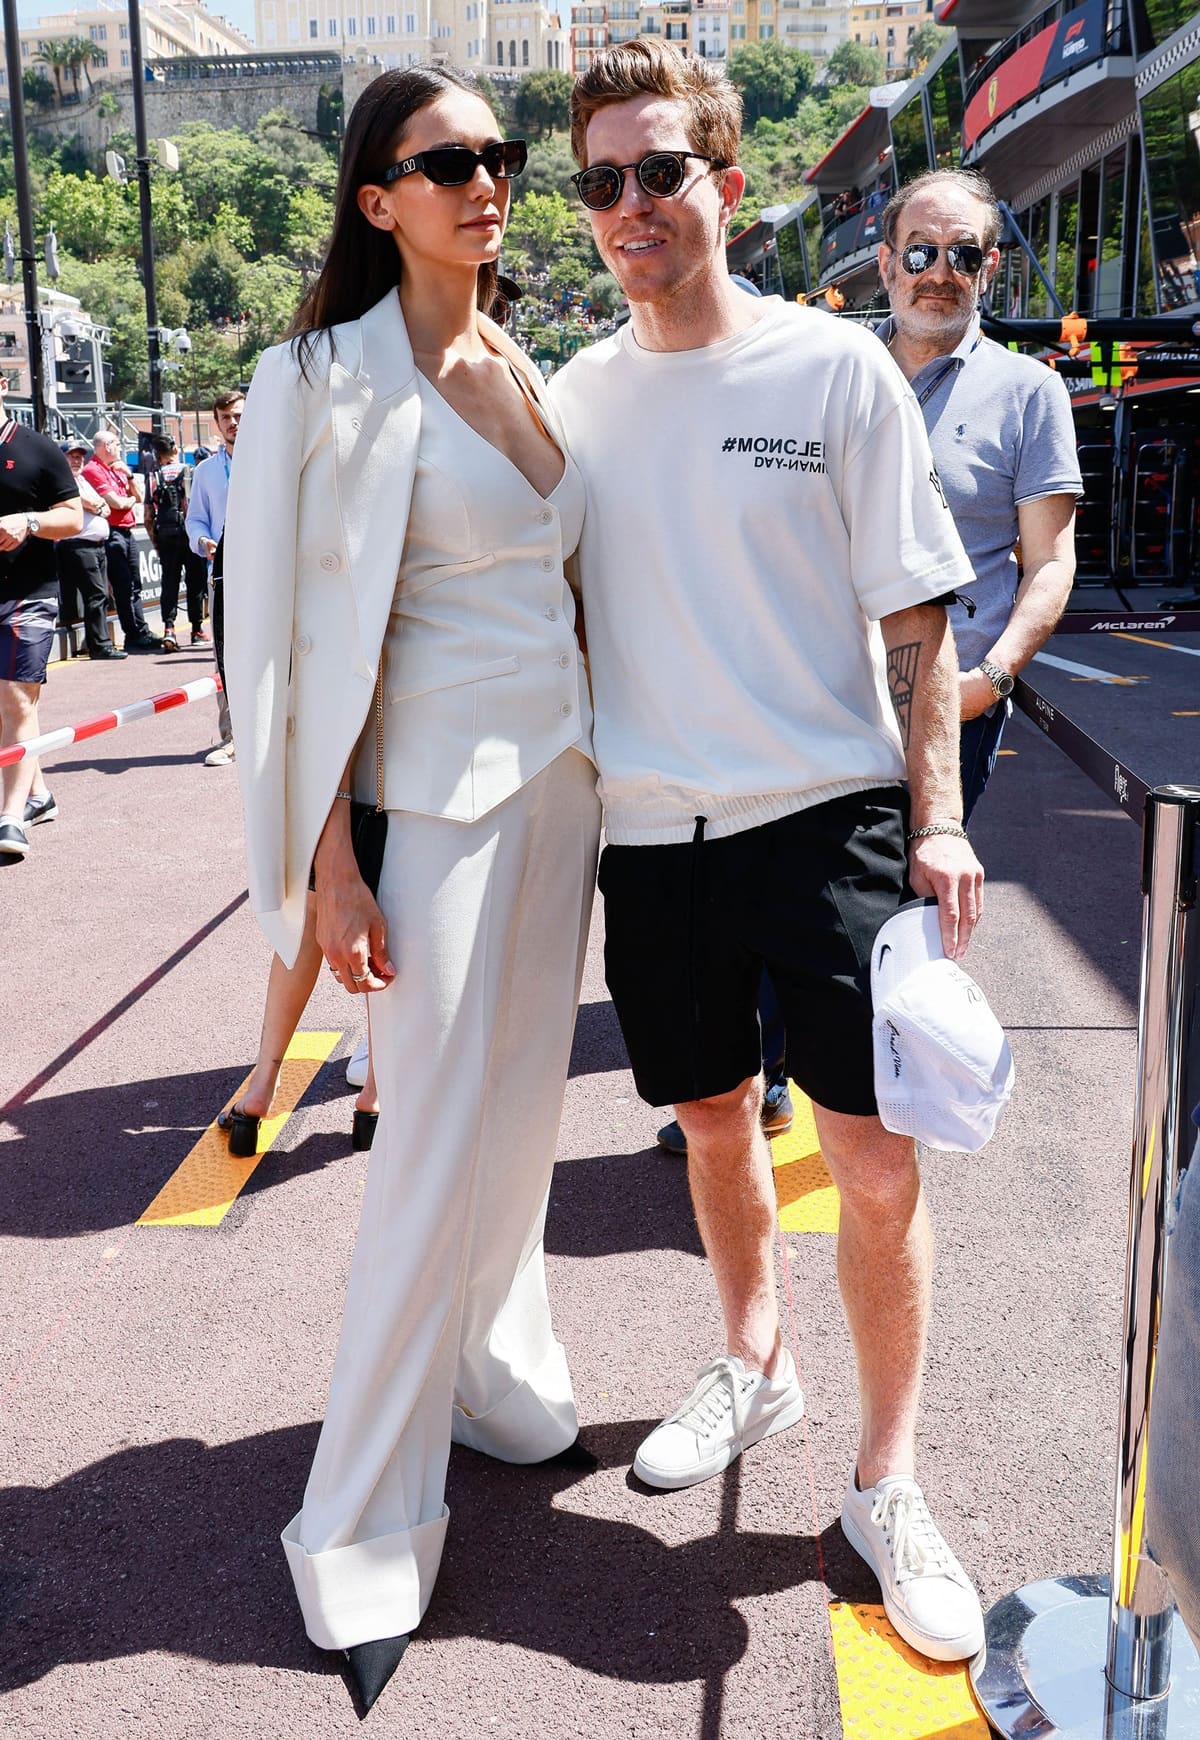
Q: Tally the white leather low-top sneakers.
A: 2